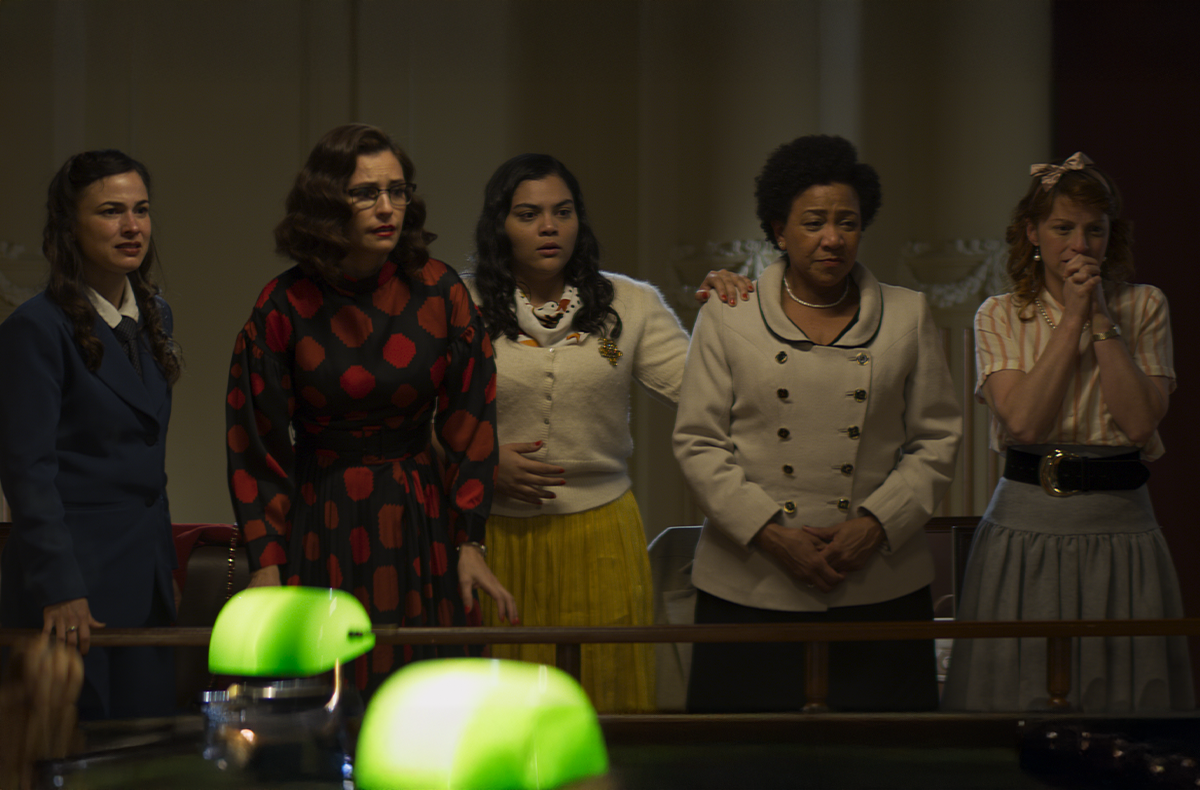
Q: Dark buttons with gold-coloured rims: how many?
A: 10